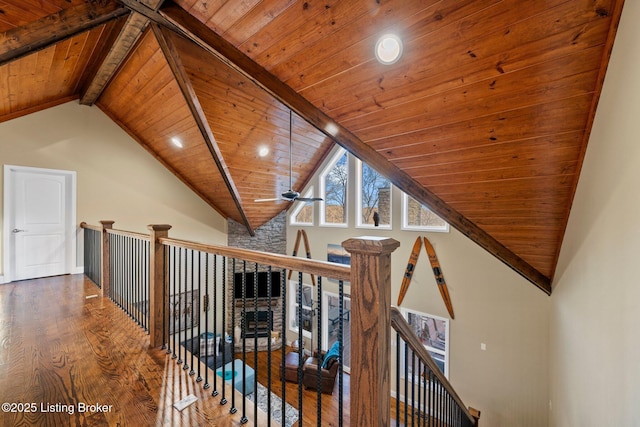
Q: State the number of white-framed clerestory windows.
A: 4